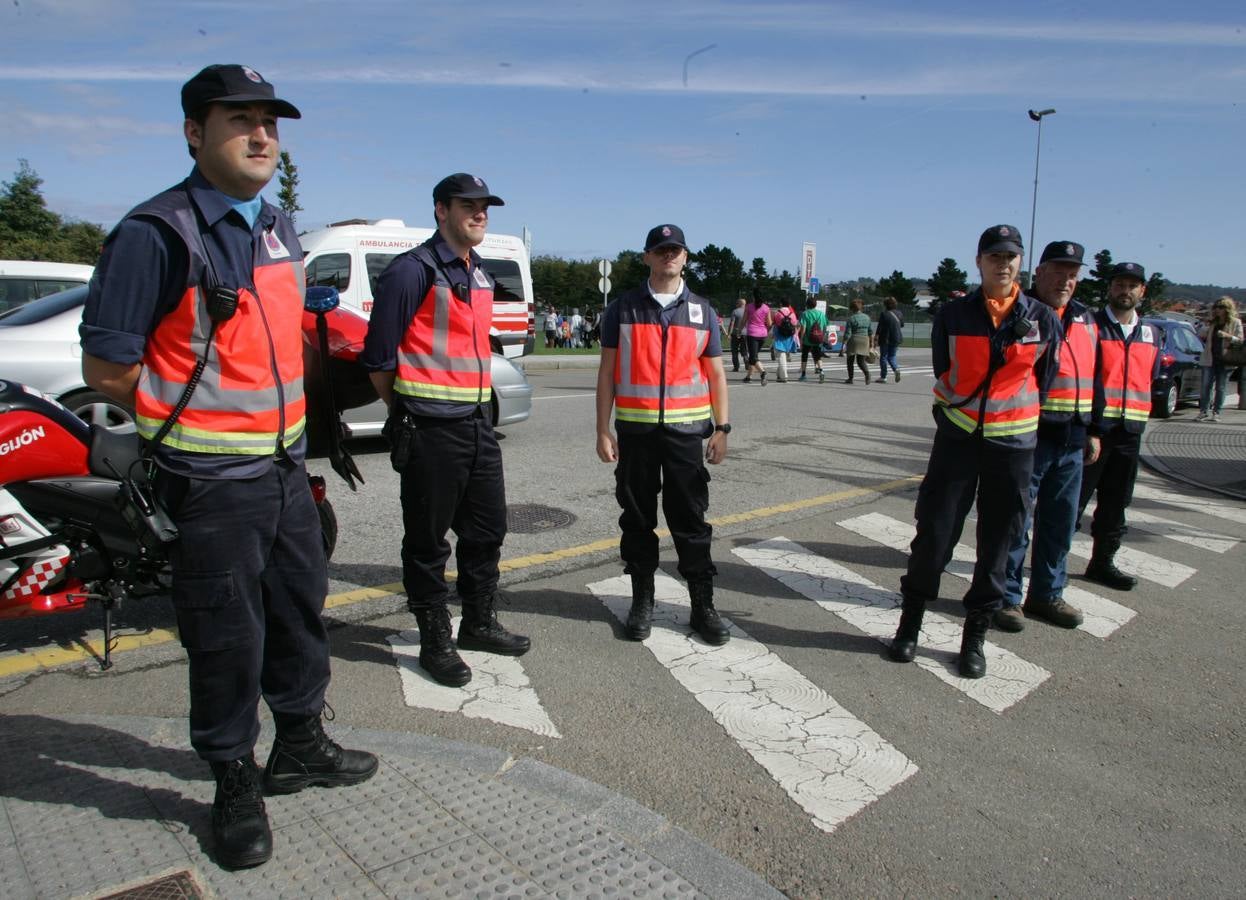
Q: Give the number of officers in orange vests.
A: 6